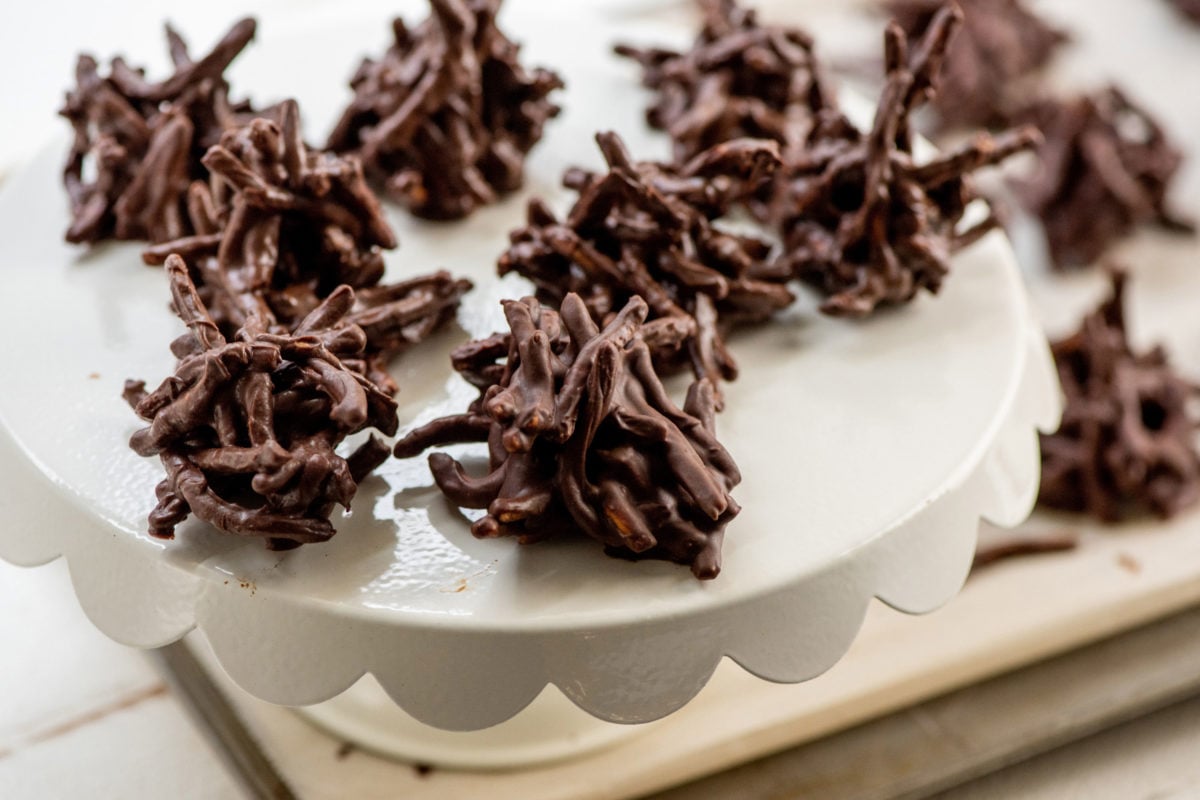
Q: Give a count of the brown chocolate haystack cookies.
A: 12